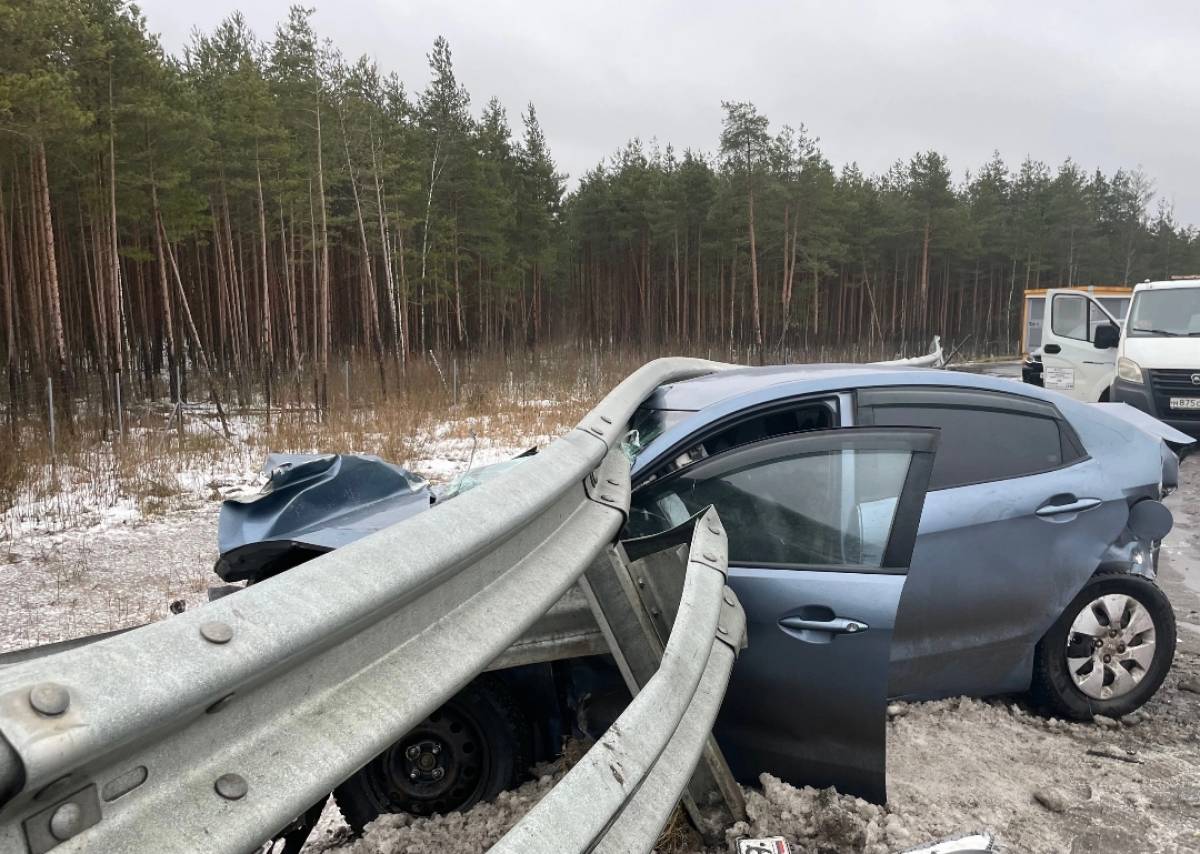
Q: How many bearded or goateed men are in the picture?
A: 0